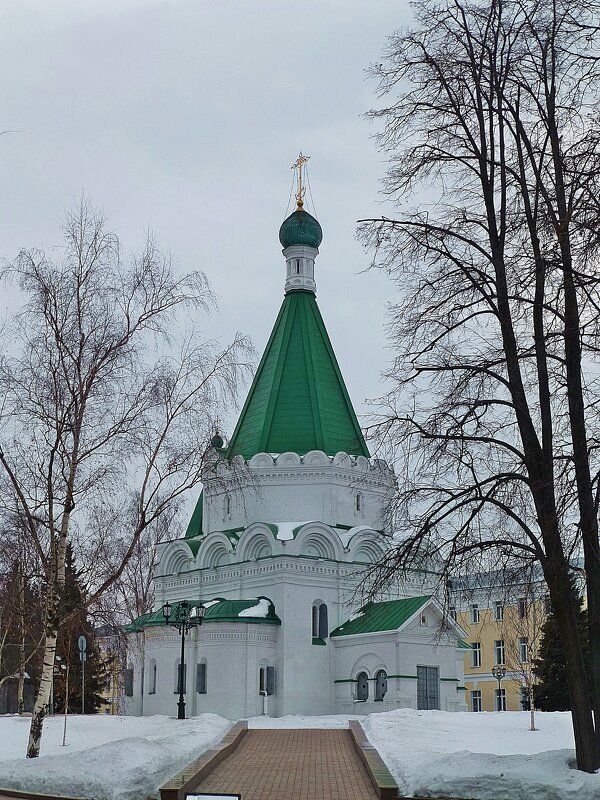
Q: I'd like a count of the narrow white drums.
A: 1